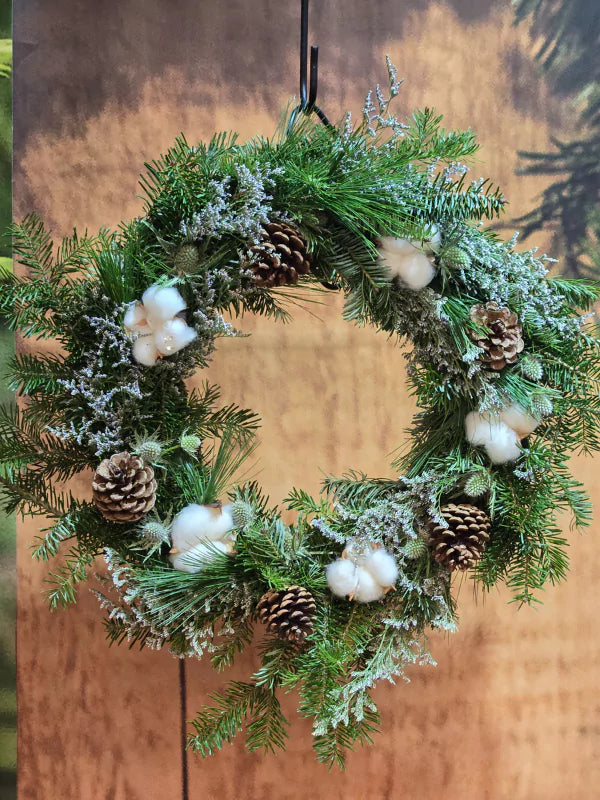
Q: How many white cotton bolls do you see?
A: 5